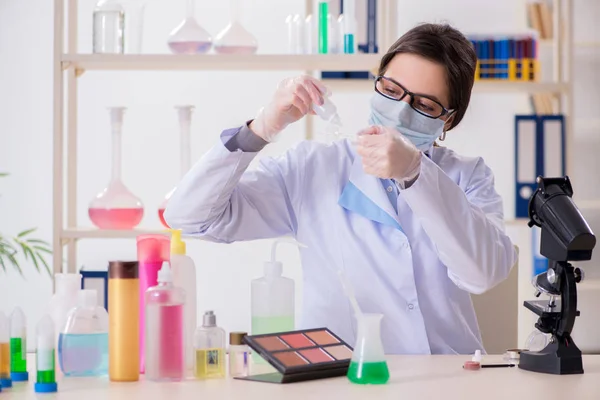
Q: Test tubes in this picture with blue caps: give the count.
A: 3